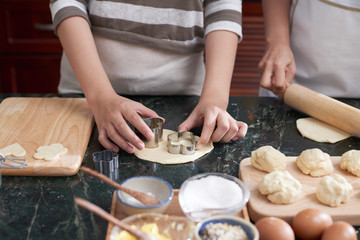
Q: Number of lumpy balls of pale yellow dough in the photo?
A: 5